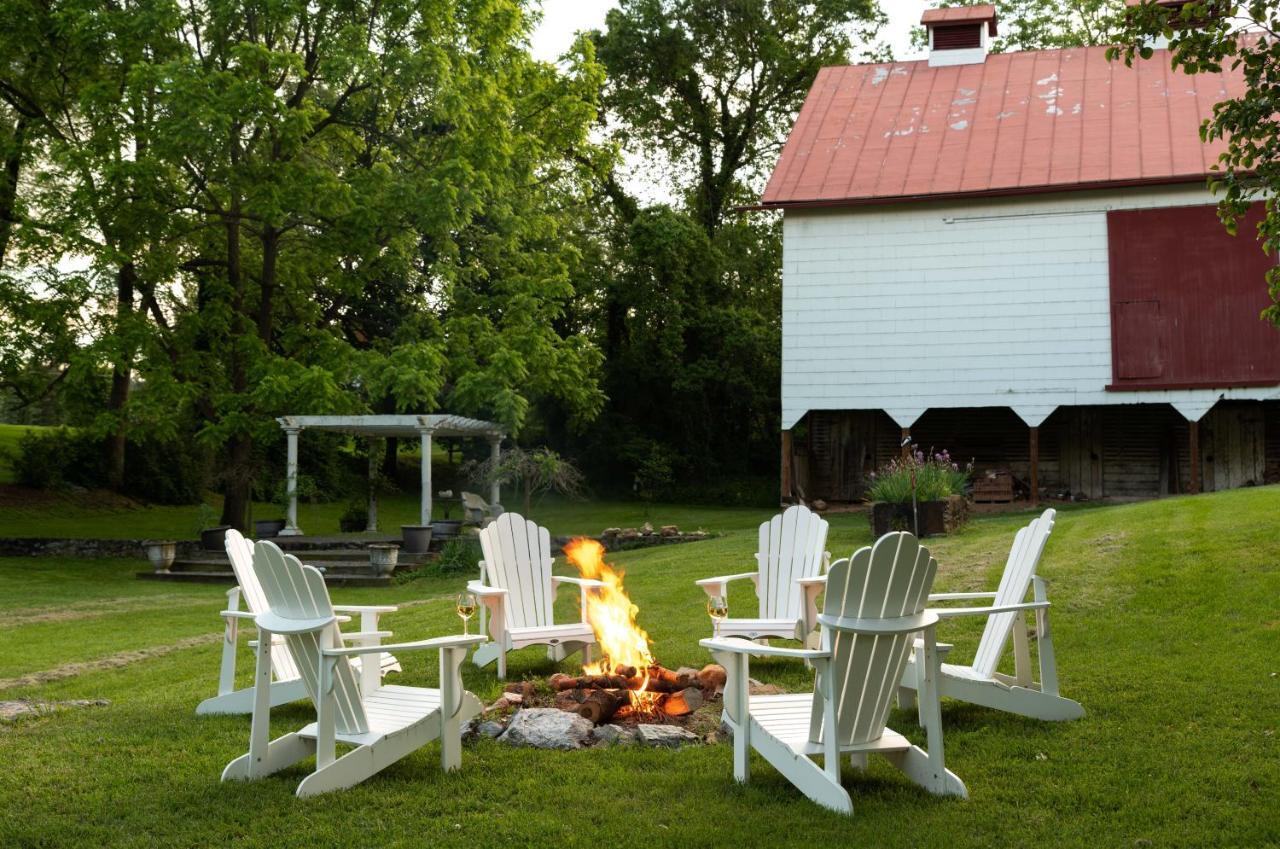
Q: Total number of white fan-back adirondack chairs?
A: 6